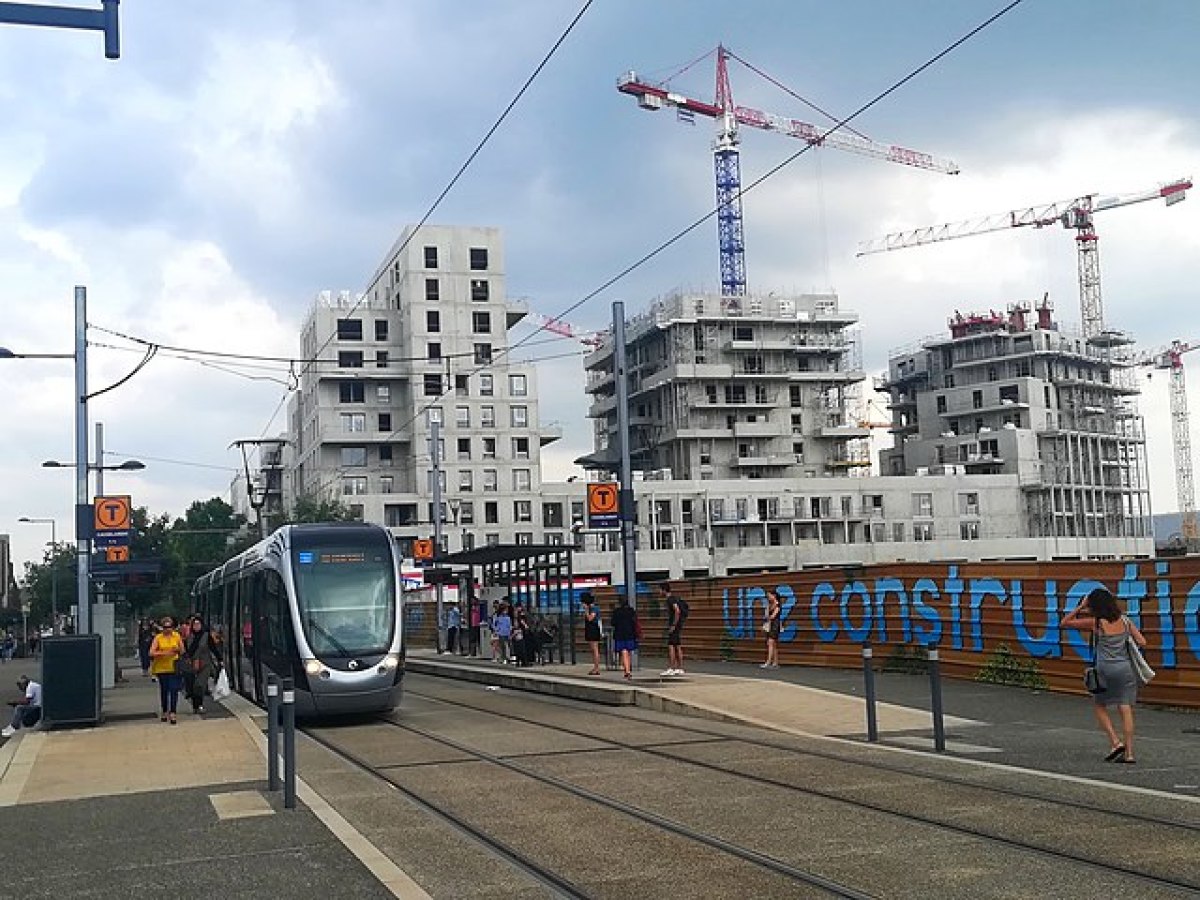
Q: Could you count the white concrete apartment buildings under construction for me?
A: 3